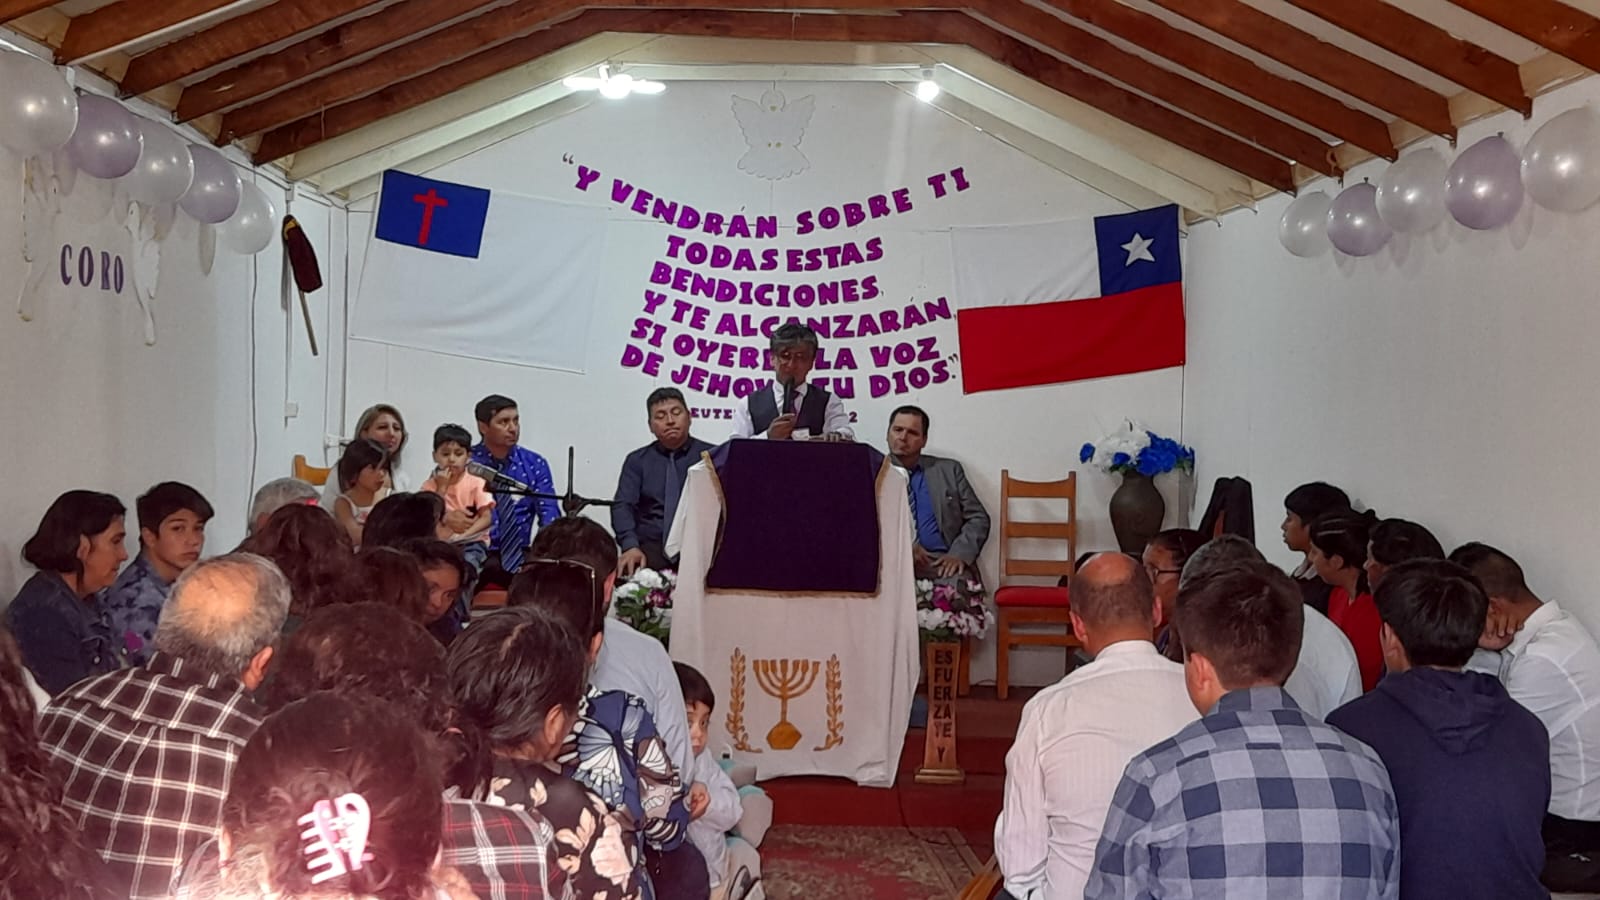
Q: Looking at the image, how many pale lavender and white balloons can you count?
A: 10